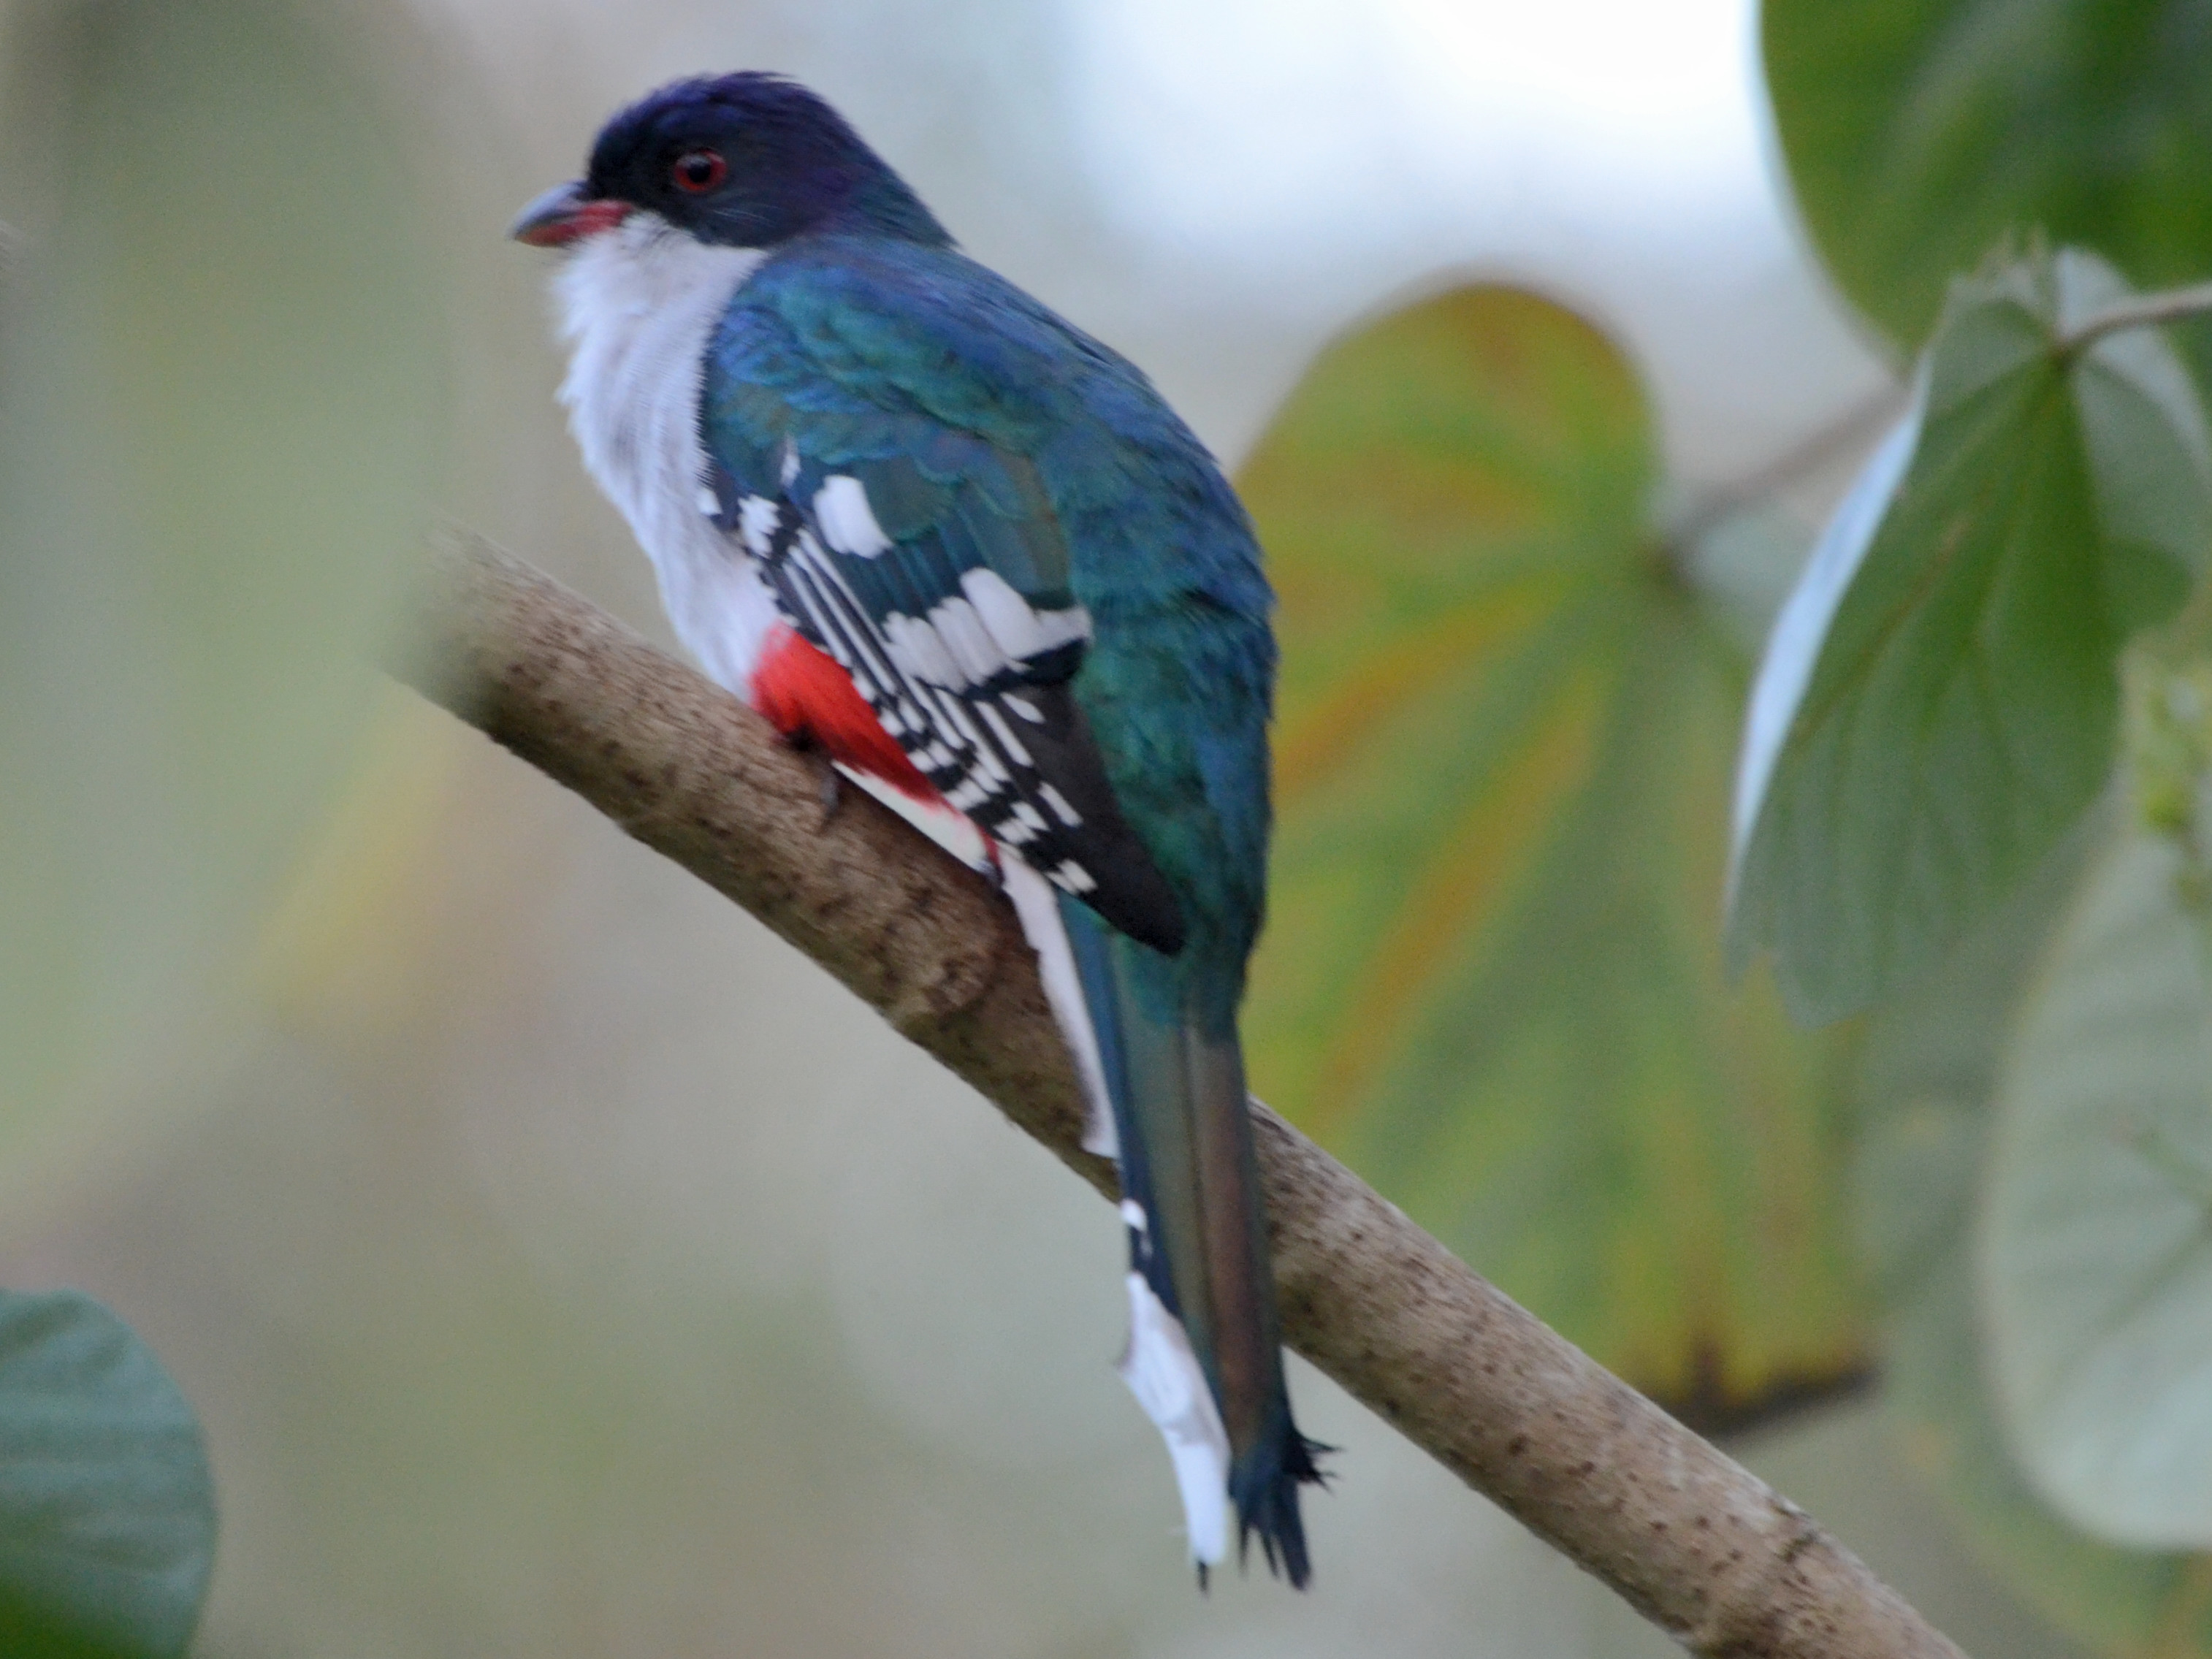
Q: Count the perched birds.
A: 1